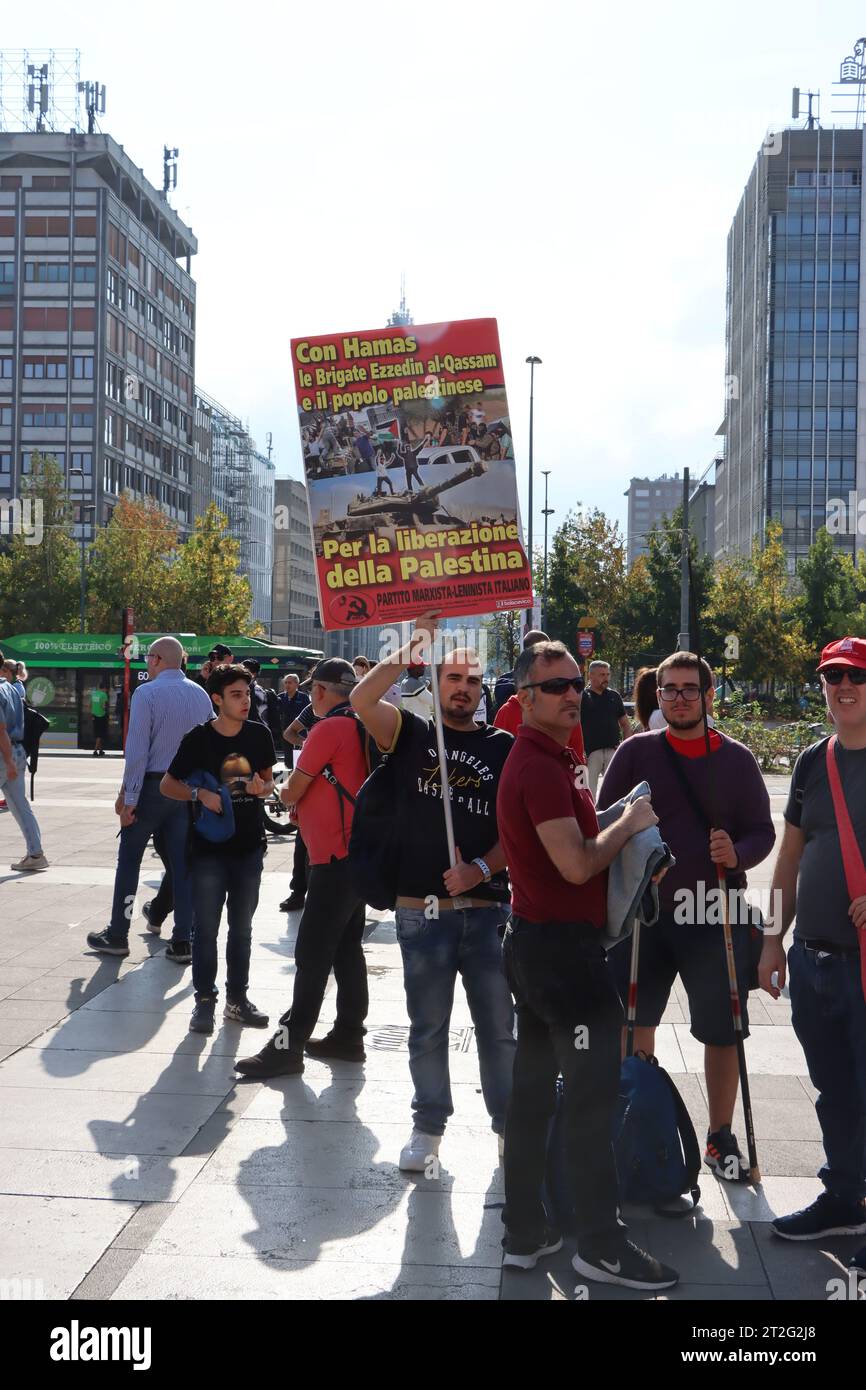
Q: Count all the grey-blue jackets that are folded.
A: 1